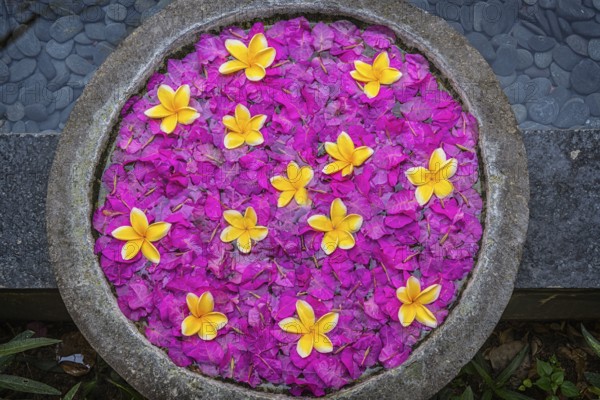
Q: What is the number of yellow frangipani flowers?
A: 13